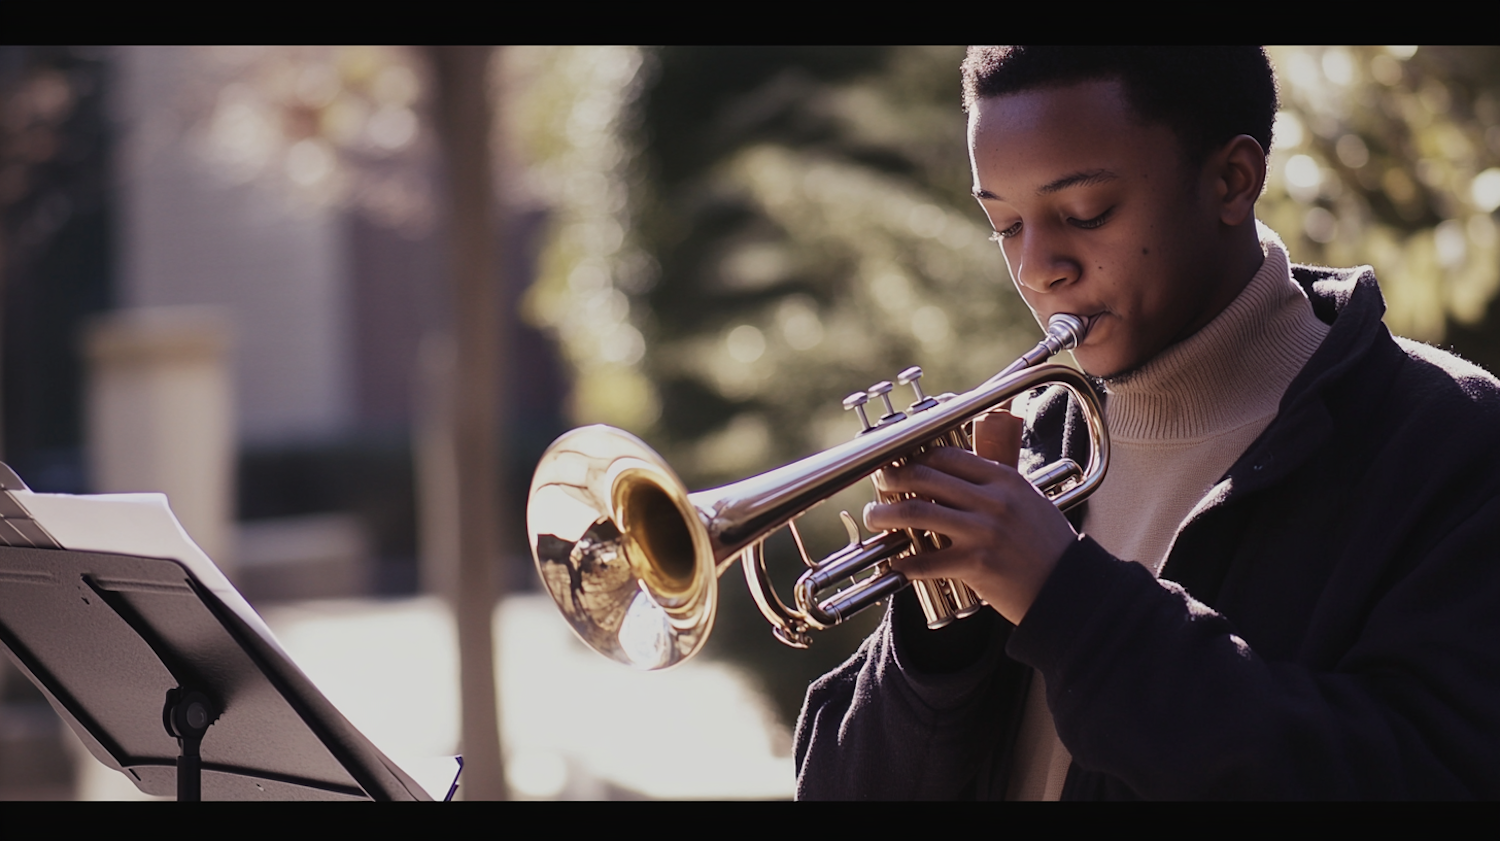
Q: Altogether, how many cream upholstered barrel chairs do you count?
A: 0